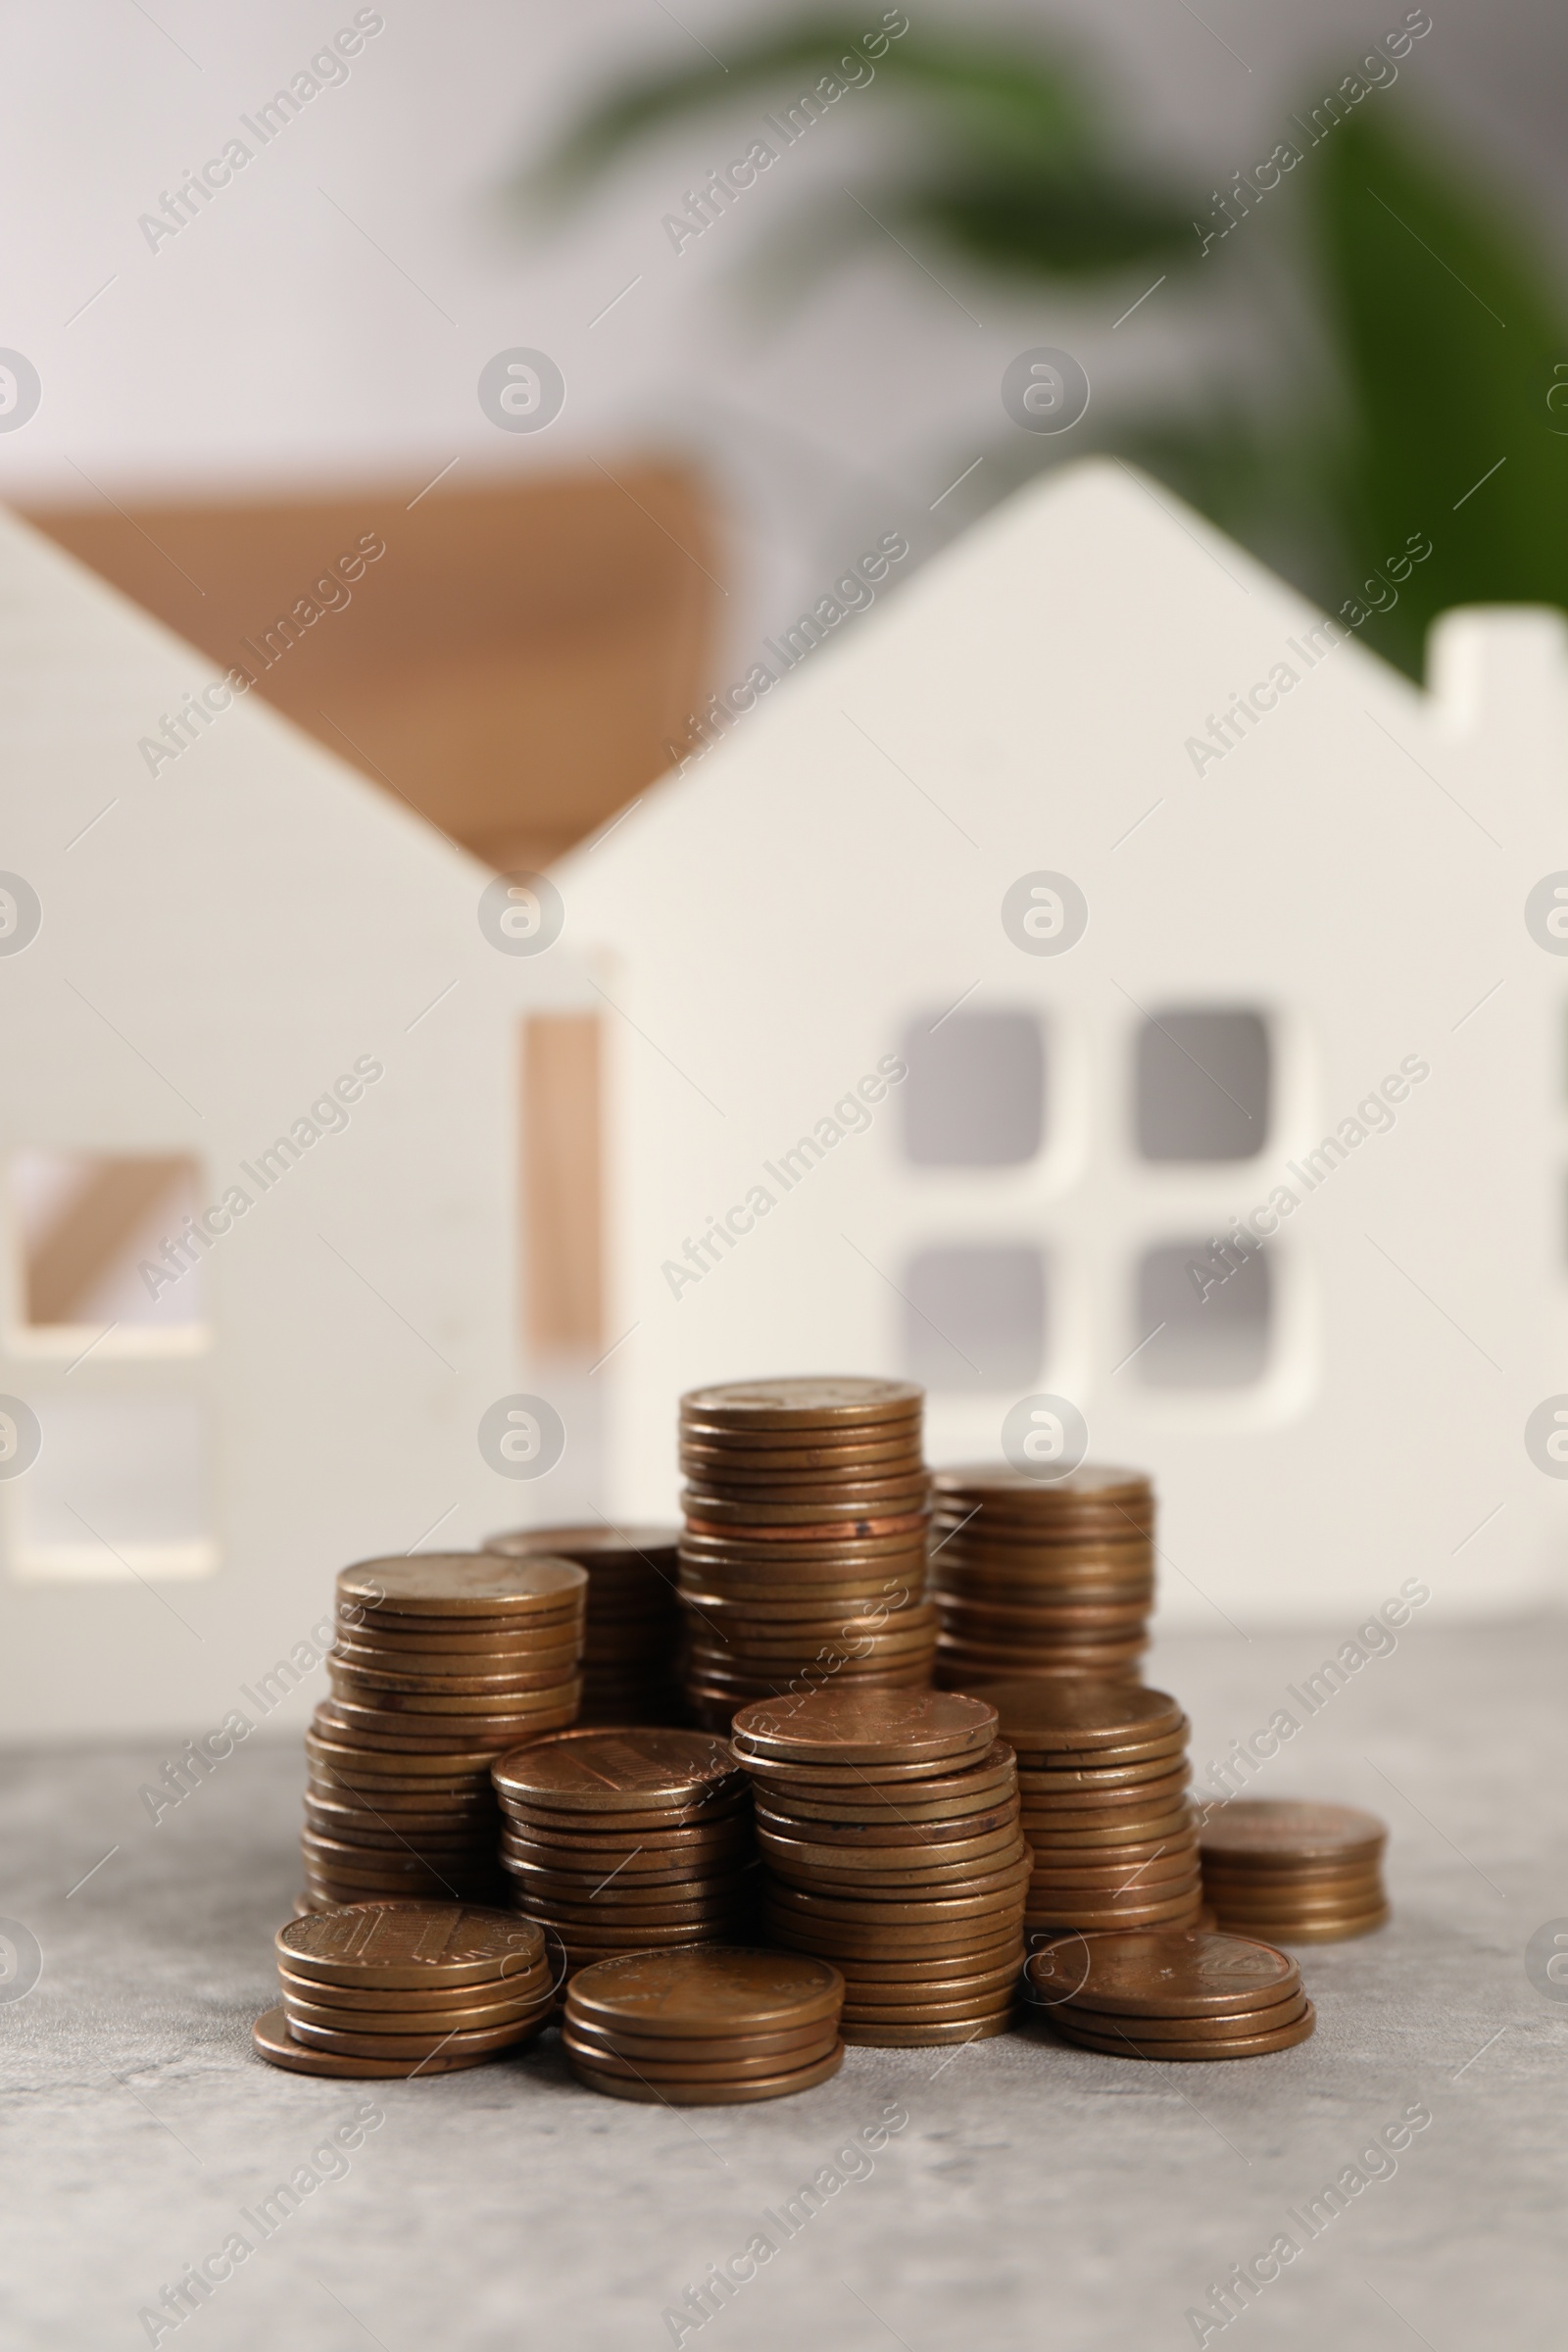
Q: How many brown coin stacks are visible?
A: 11